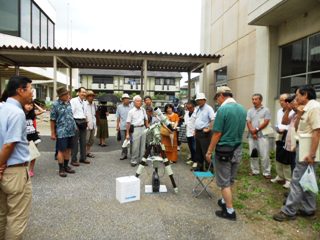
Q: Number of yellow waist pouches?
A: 0